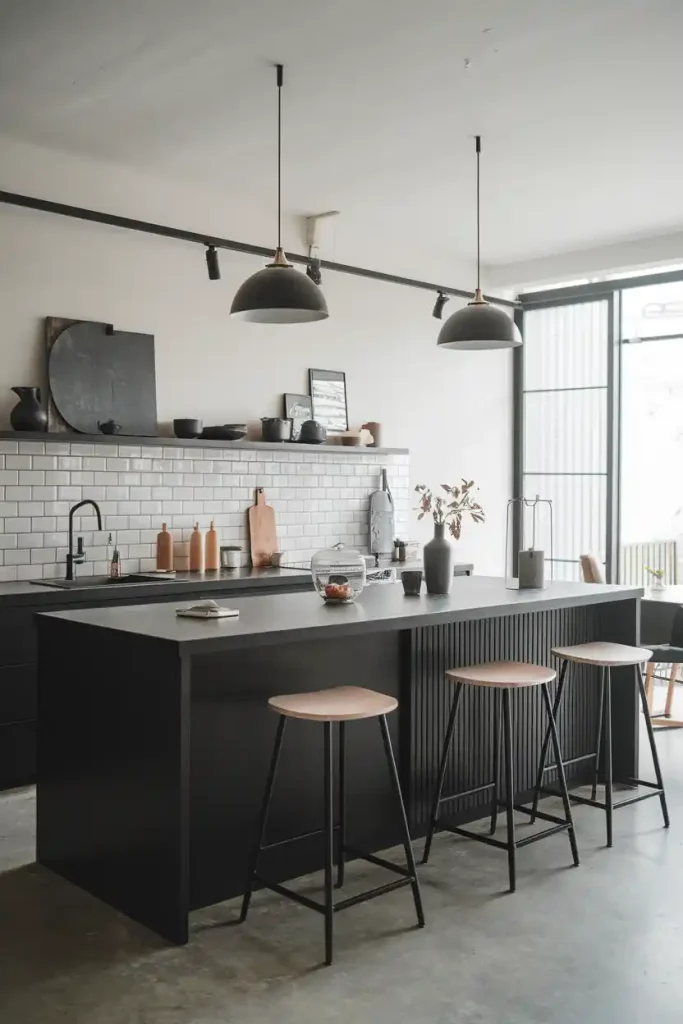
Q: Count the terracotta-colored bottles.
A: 3